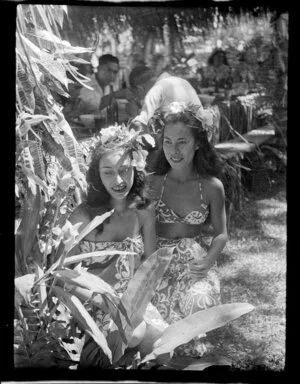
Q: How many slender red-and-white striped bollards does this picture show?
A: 0